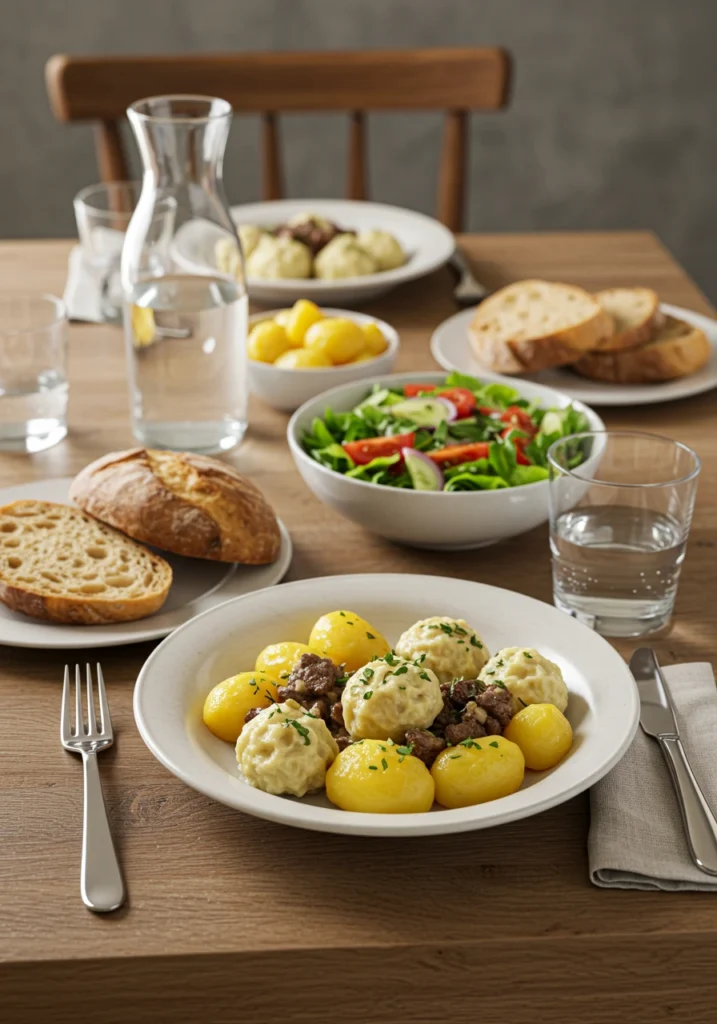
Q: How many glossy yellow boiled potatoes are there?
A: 12